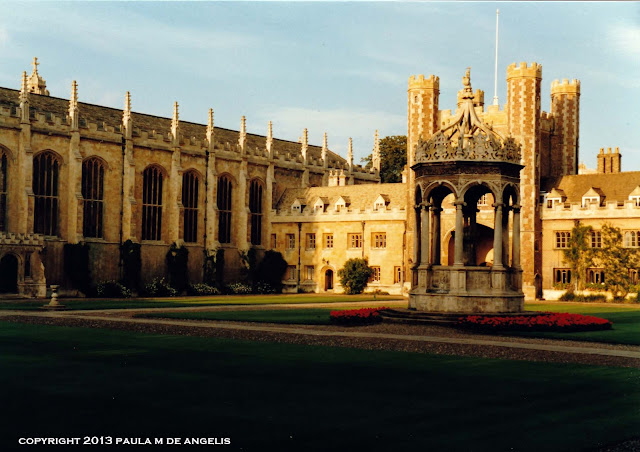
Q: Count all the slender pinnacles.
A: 11